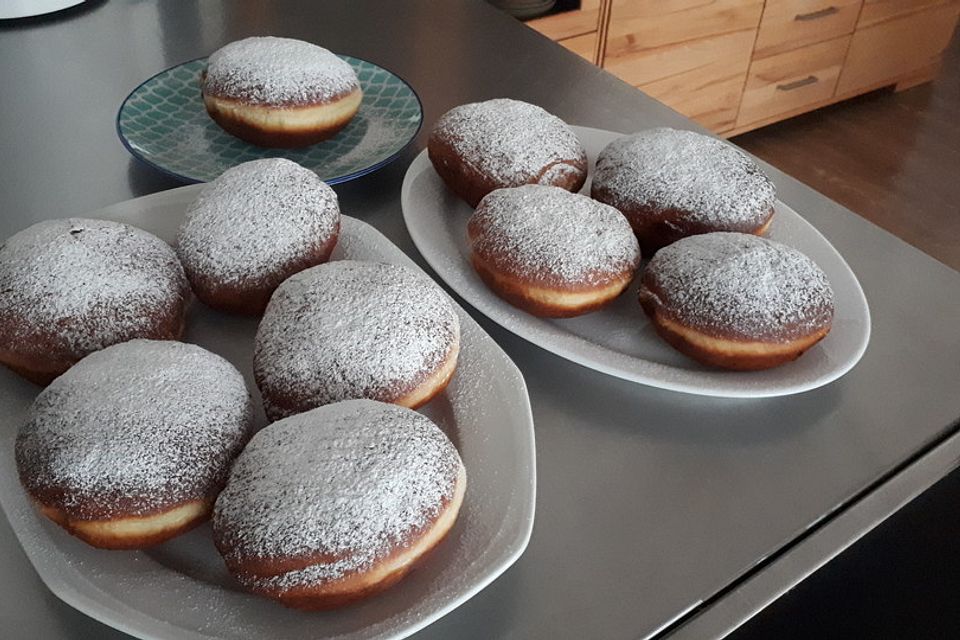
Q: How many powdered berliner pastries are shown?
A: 10